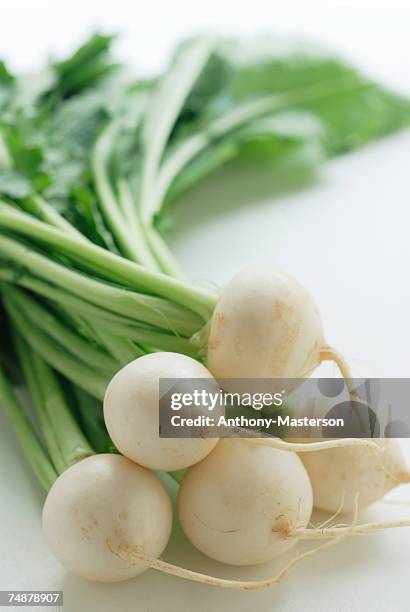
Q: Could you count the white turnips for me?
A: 5